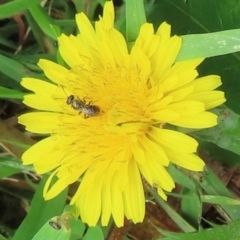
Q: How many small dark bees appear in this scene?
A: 1